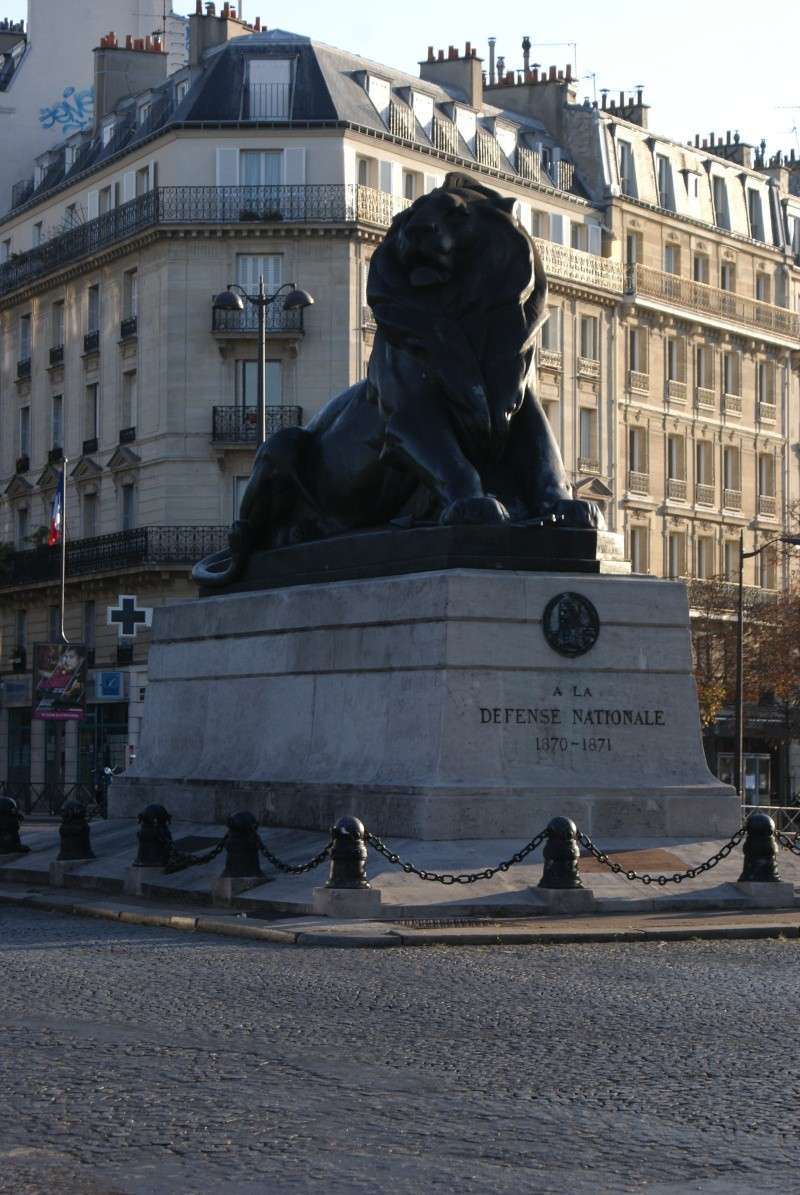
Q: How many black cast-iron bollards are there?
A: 7